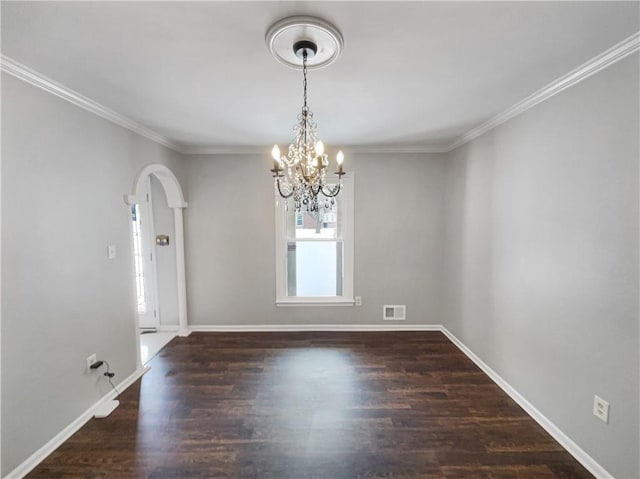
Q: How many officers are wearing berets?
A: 0